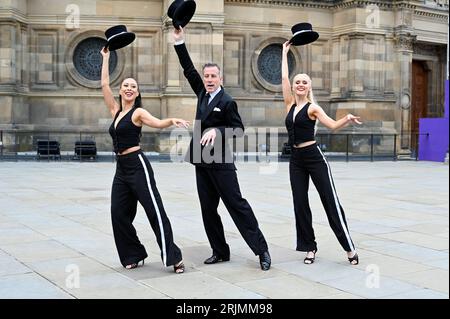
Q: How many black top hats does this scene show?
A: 3